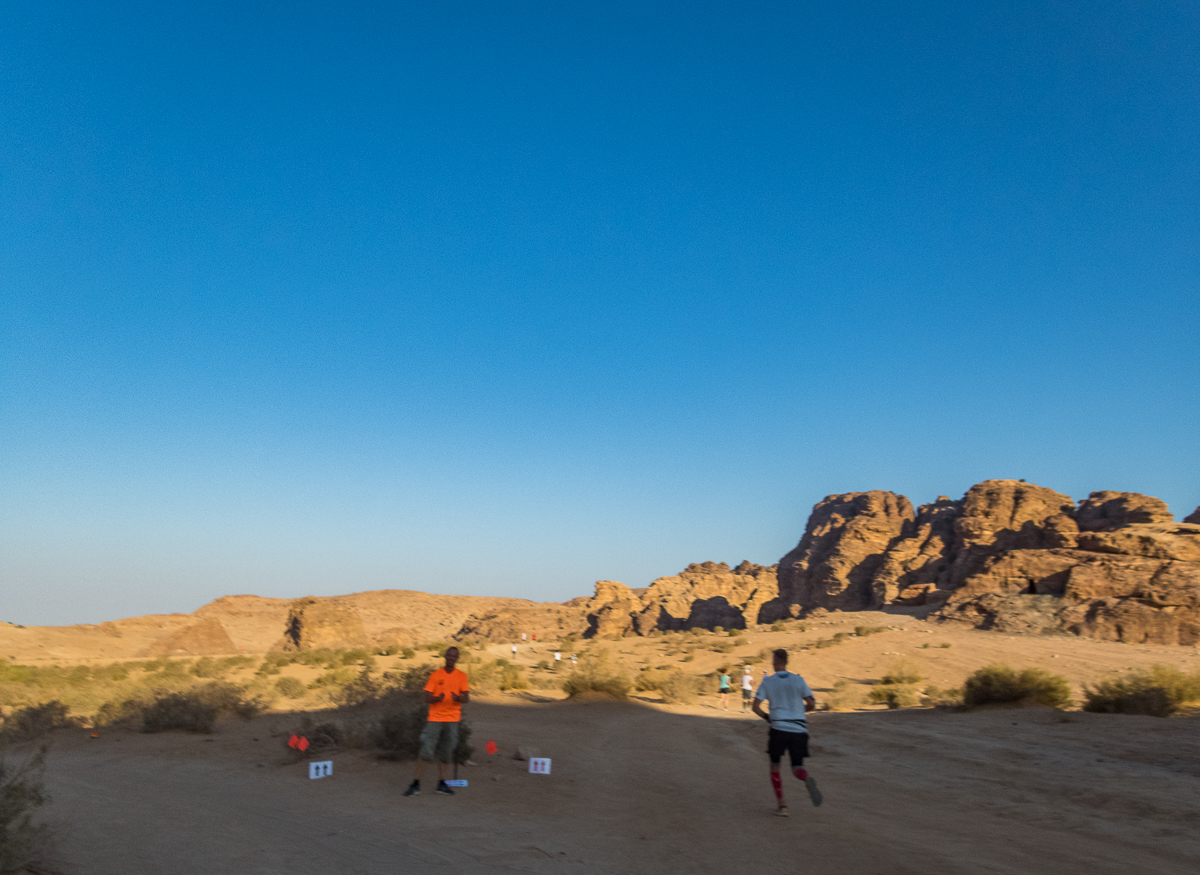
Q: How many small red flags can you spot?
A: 3